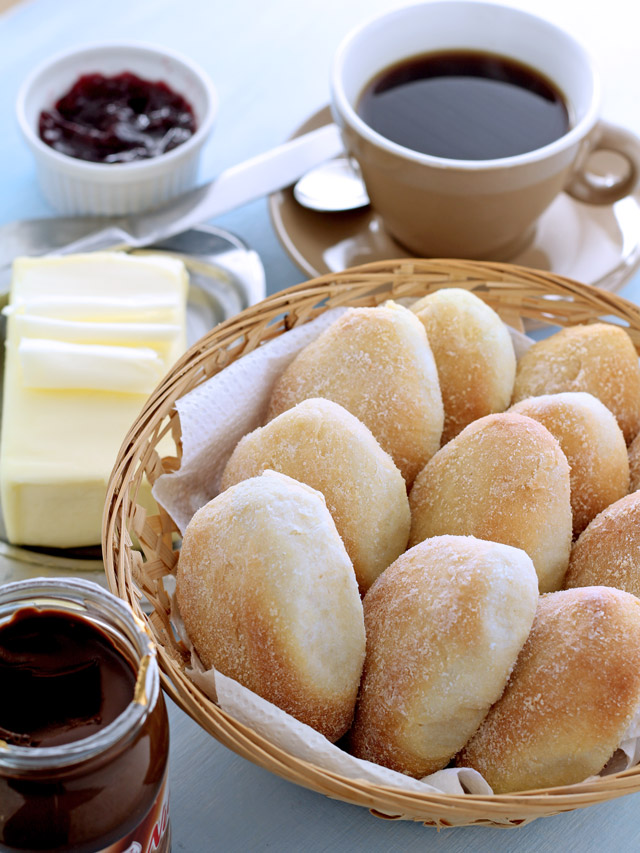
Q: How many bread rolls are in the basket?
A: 11